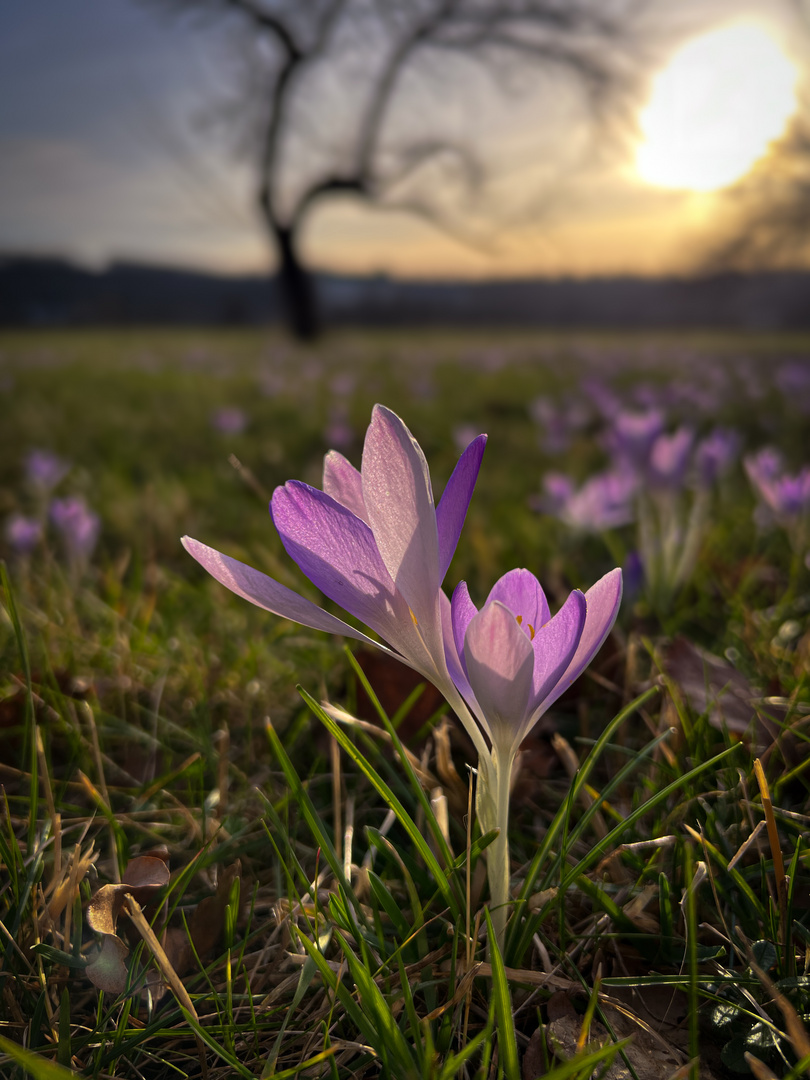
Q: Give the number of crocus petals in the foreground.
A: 11